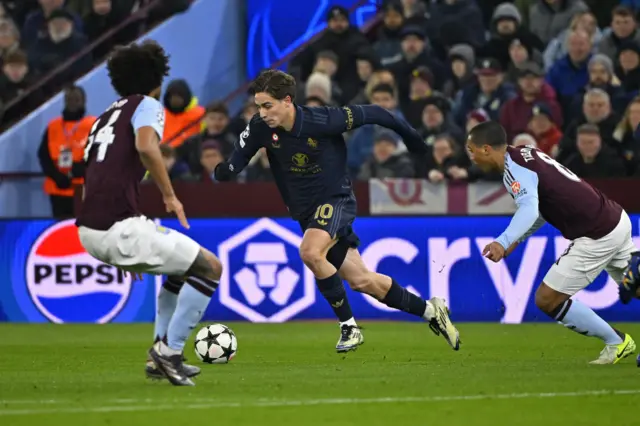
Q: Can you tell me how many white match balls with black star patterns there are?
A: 1